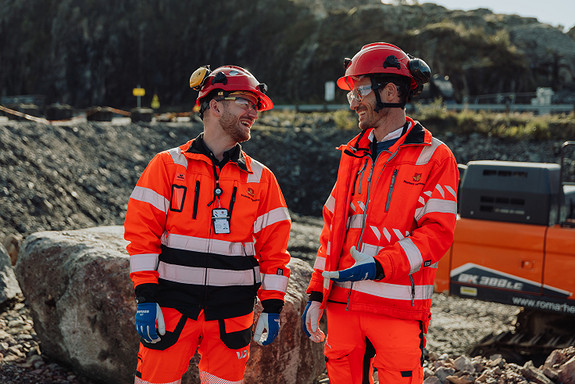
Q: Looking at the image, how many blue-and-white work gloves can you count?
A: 4